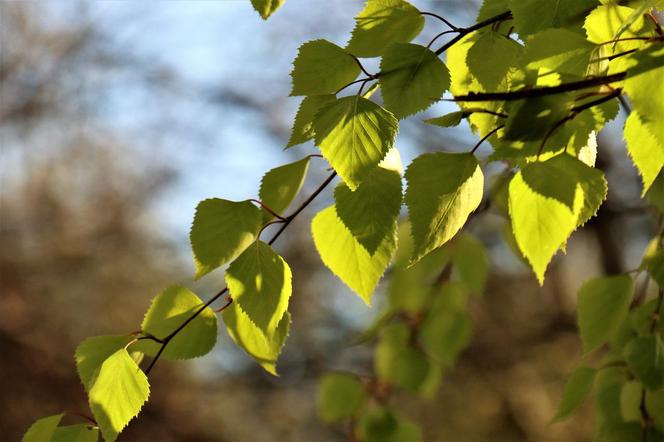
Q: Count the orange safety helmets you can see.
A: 0